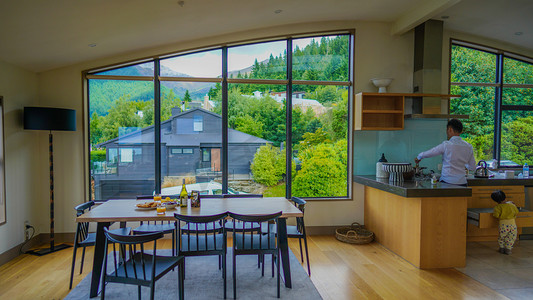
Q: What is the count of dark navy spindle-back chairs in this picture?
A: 8